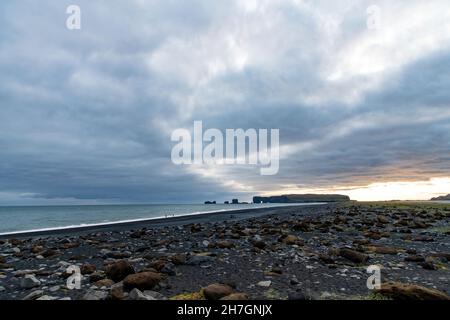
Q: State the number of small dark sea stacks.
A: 3